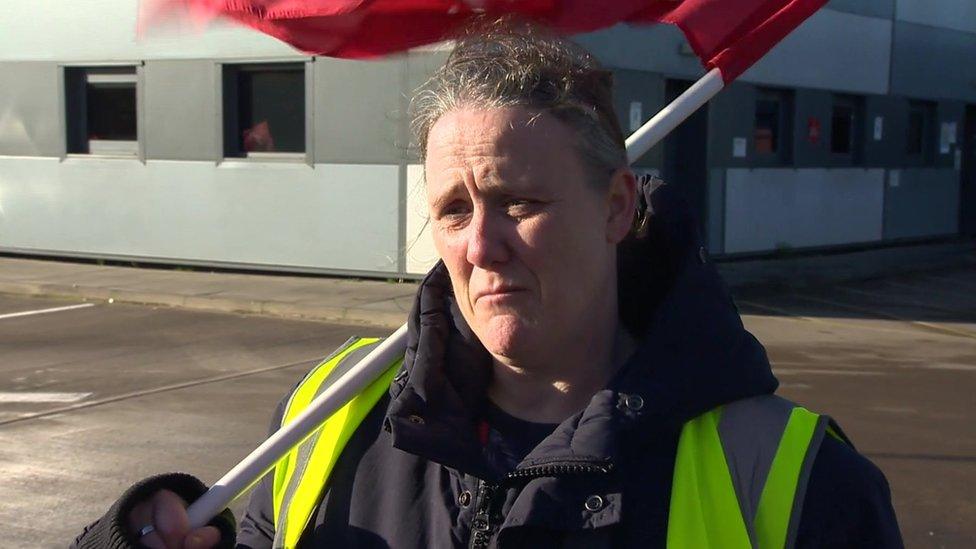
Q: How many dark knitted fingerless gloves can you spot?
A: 1